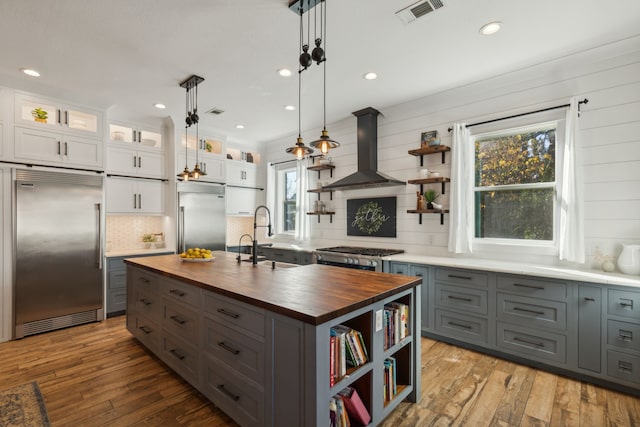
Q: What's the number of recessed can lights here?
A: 7